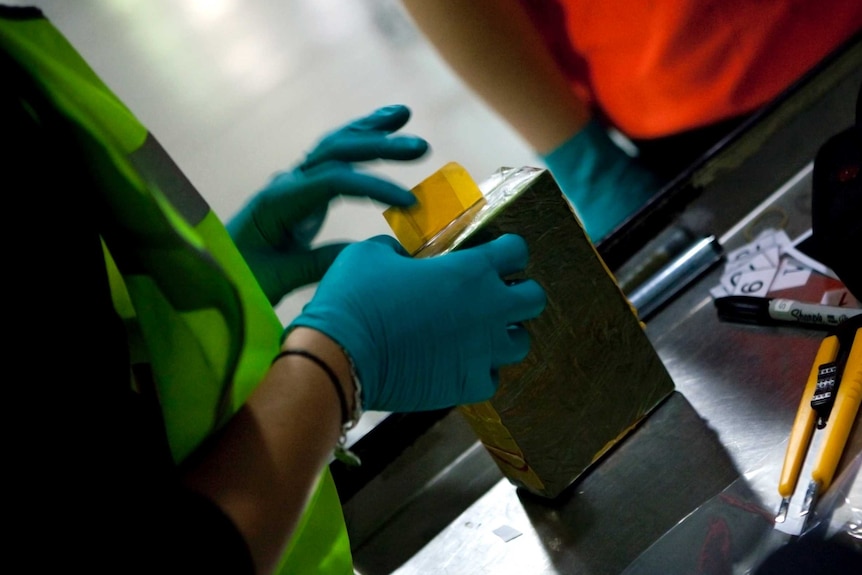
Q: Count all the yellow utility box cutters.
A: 2